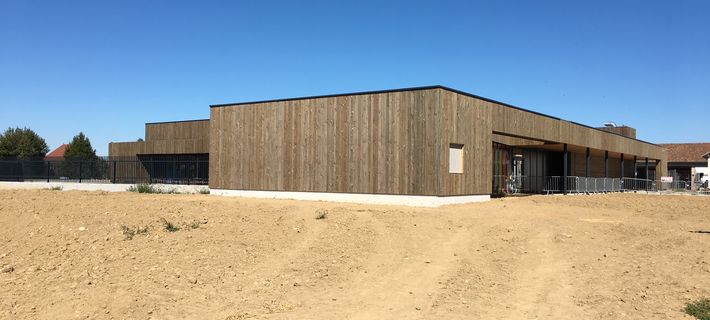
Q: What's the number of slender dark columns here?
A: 6